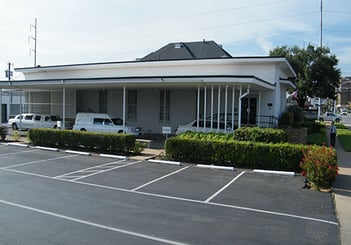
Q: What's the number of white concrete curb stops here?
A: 7